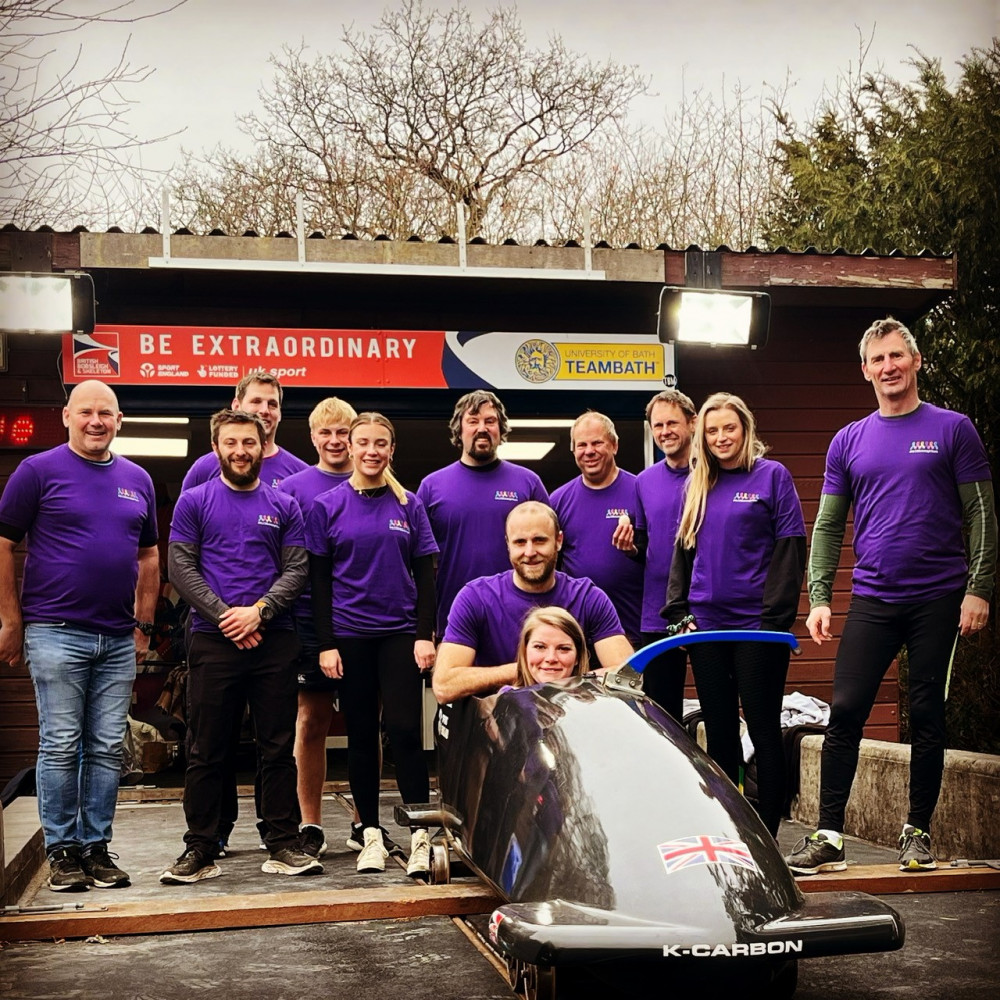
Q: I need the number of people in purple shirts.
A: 12